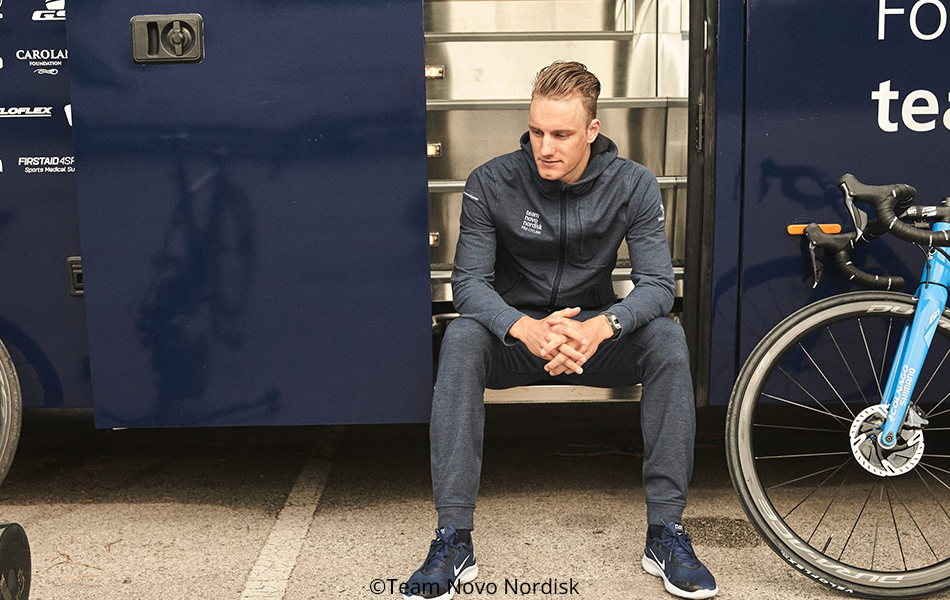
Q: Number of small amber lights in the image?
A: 3